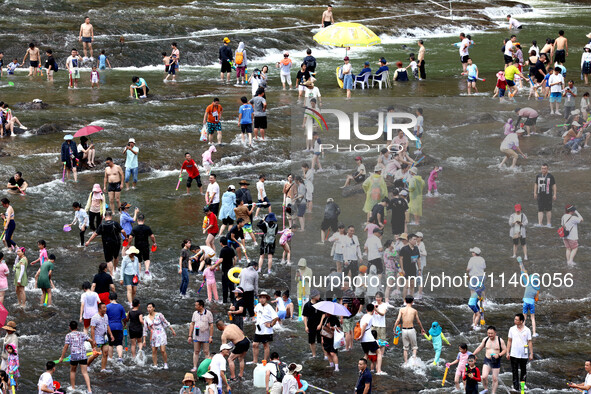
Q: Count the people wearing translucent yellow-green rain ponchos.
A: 2